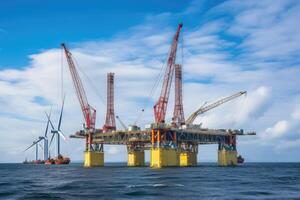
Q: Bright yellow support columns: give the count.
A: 5